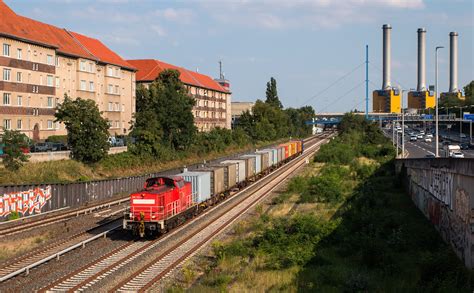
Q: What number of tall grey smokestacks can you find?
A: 3